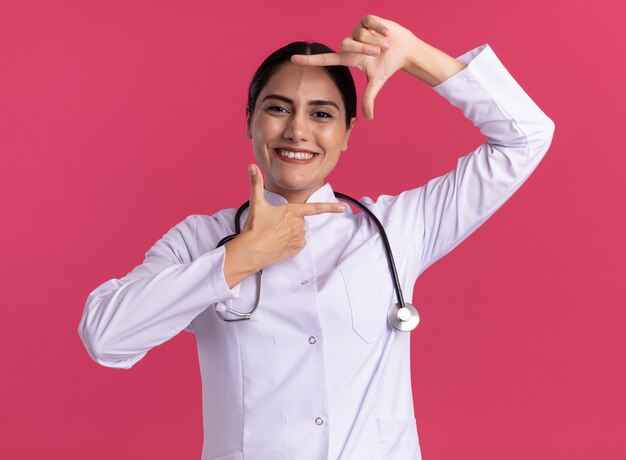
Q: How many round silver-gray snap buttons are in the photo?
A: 3